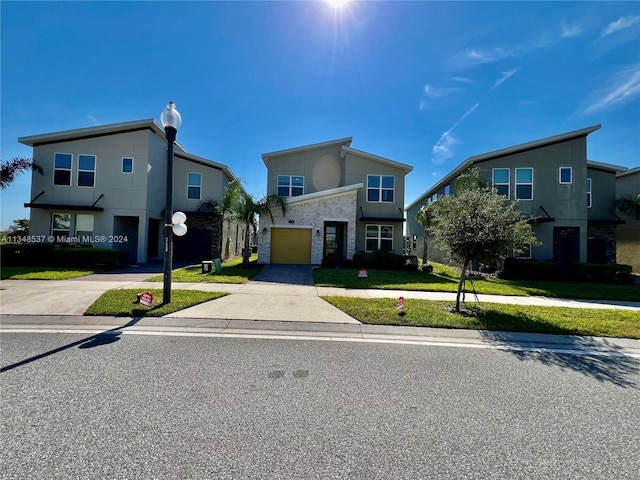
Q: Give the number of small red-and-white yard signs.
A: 3